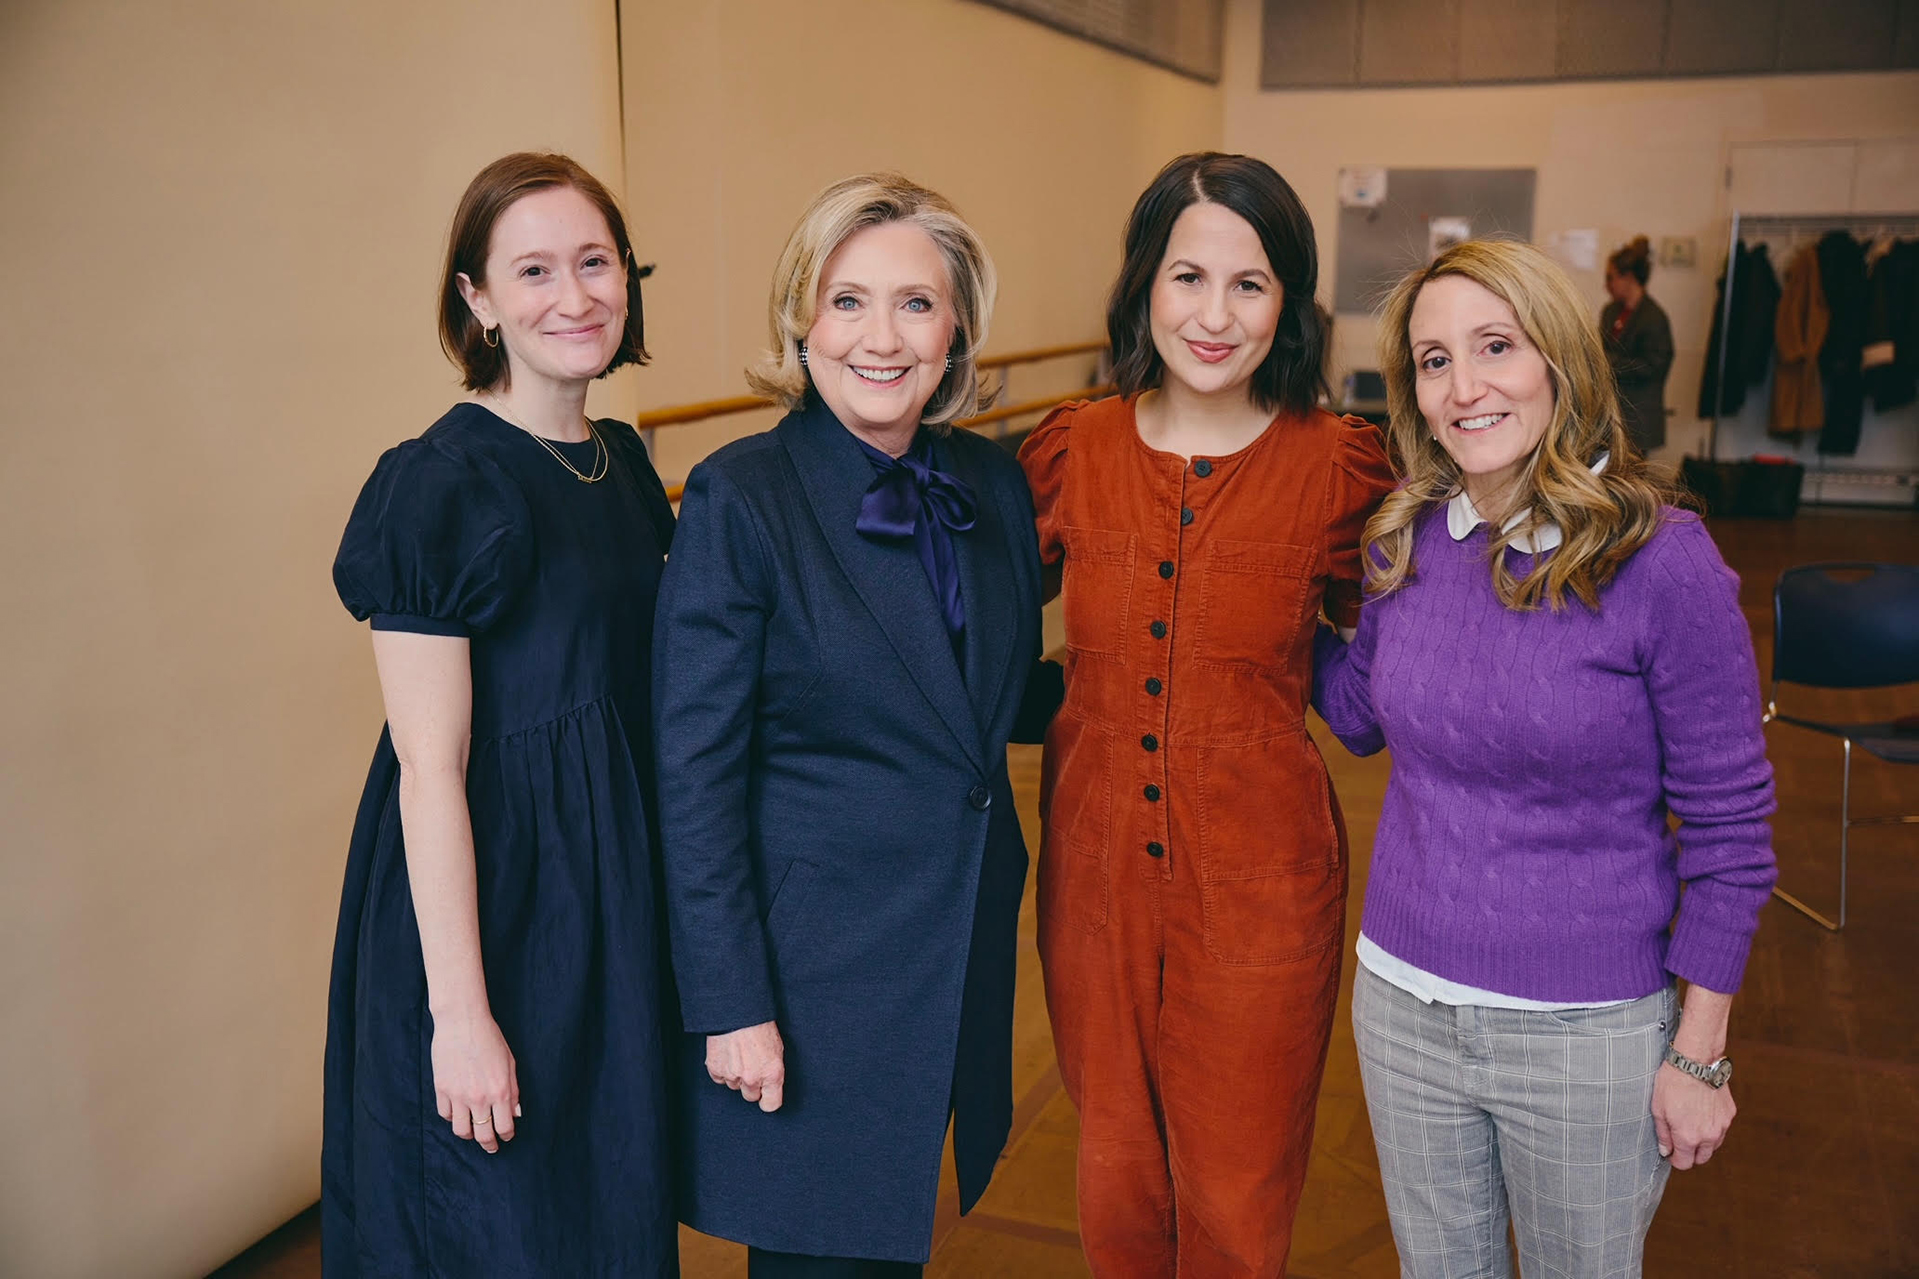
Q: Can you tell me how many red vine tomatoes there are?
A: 0